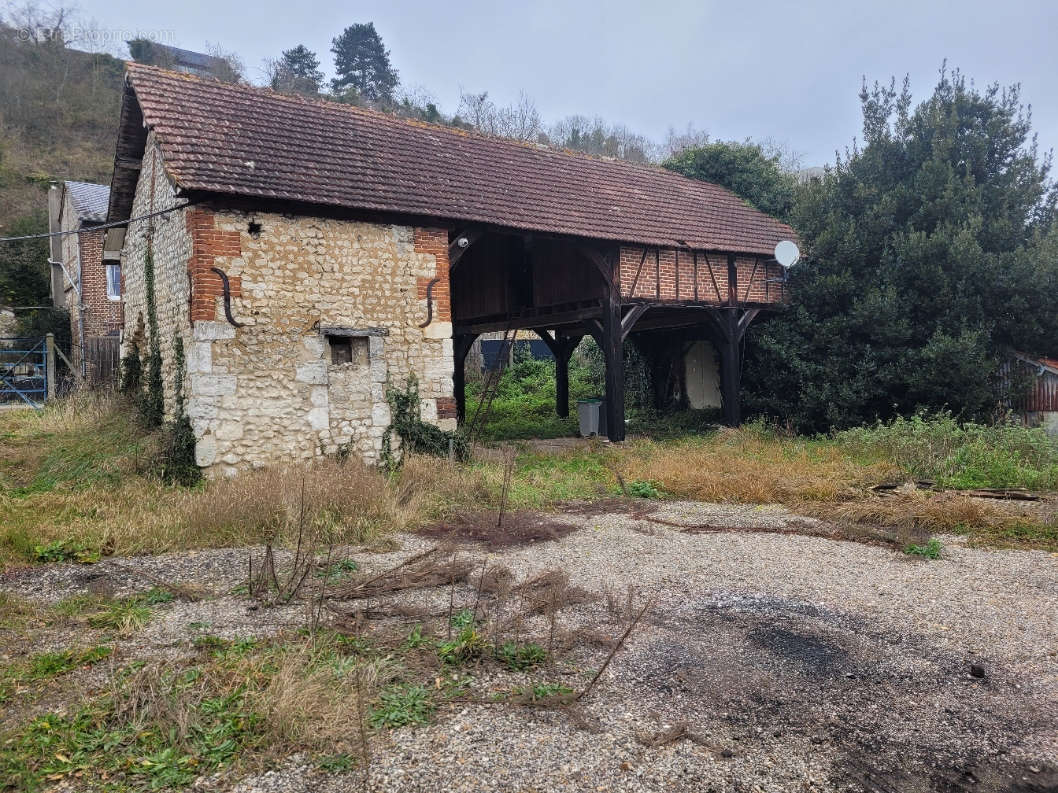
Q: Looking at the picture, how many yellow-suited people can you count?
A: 0